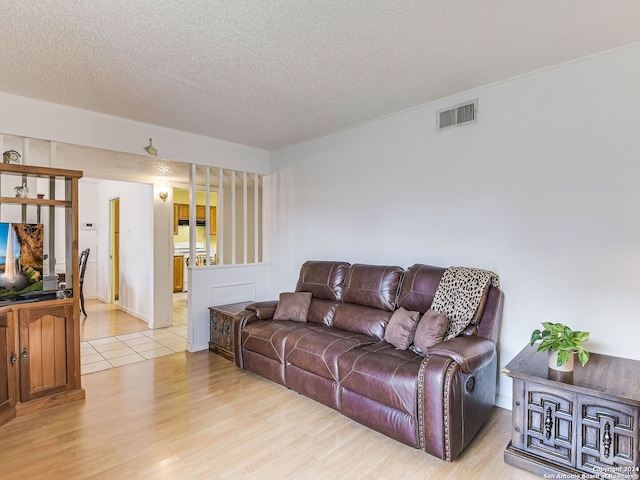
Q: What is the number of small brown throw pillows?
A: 3